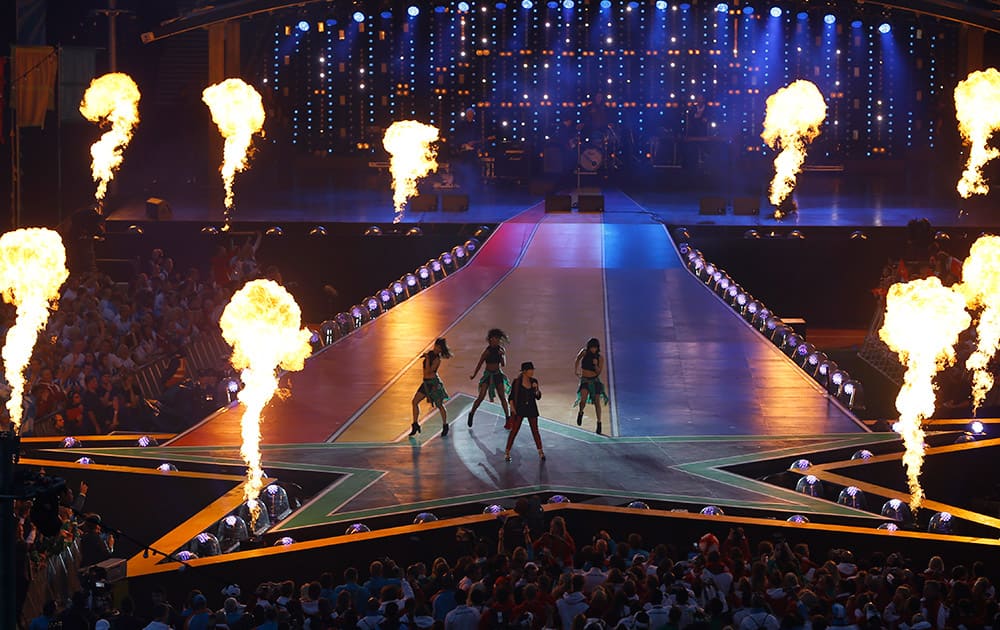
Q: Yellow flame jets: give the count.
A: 9